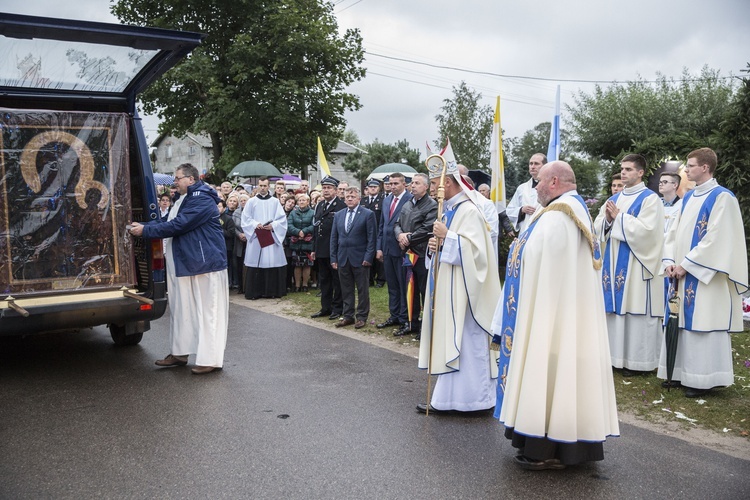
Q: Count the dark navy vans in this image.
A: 1